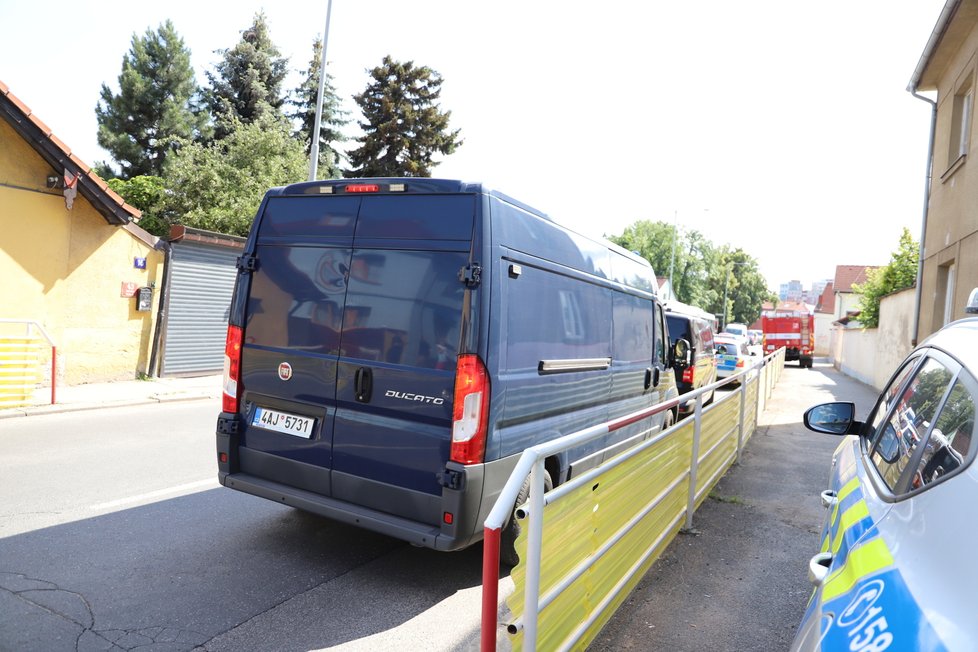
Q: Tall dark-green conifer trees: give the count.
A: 4